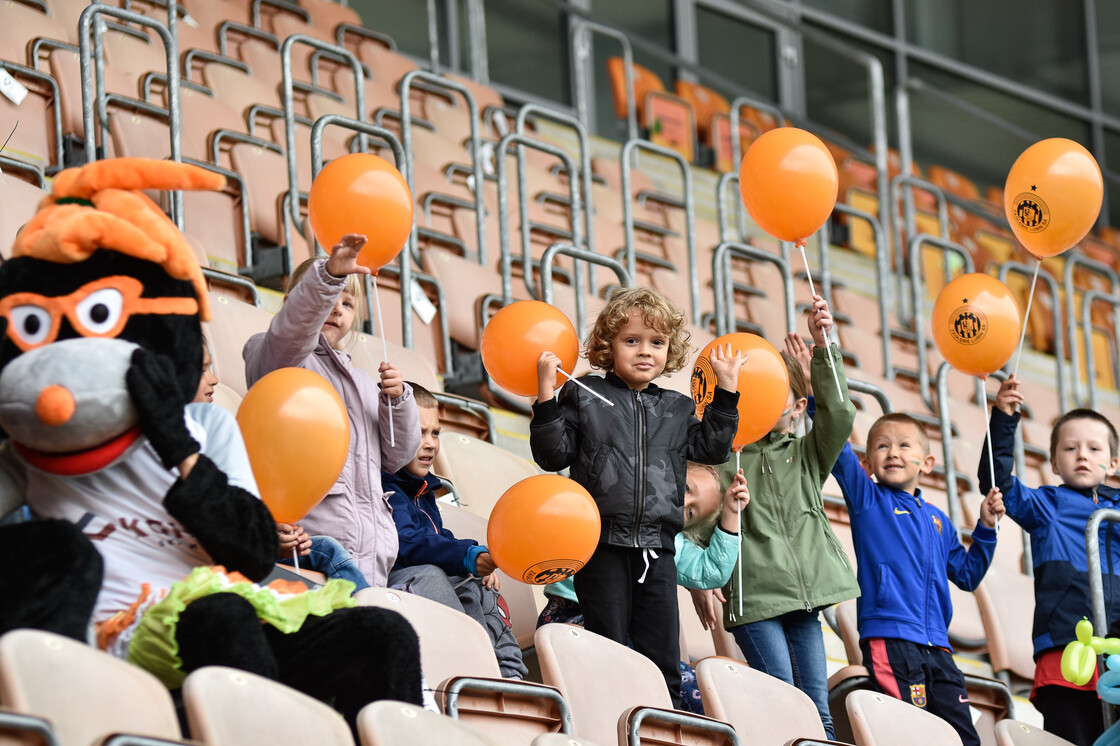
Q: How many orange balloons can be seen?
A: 8